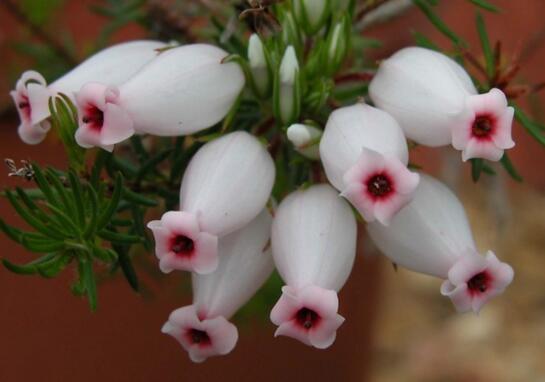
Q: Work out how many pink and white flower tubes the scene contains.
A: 8